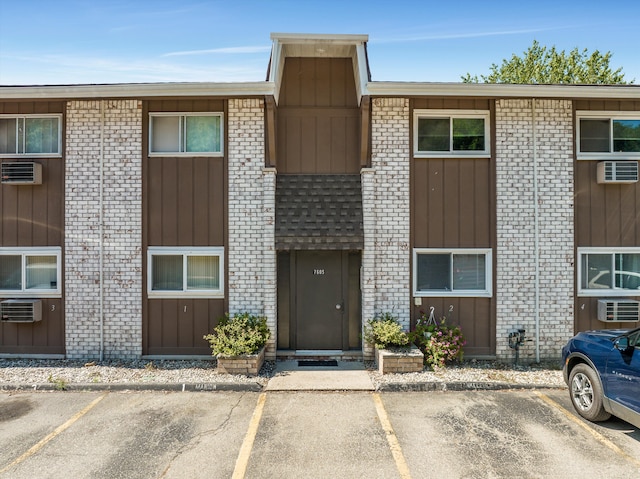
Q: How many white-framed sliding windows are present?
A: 8